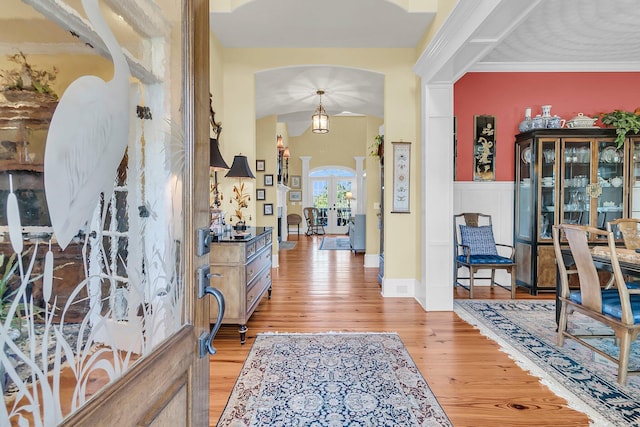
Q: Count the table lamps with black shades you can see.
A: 2